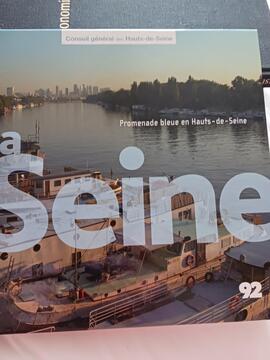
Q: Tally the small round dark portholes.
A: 3